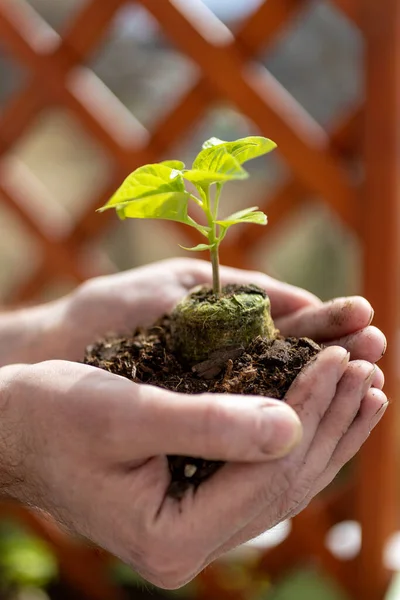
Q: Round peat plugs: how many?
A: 1